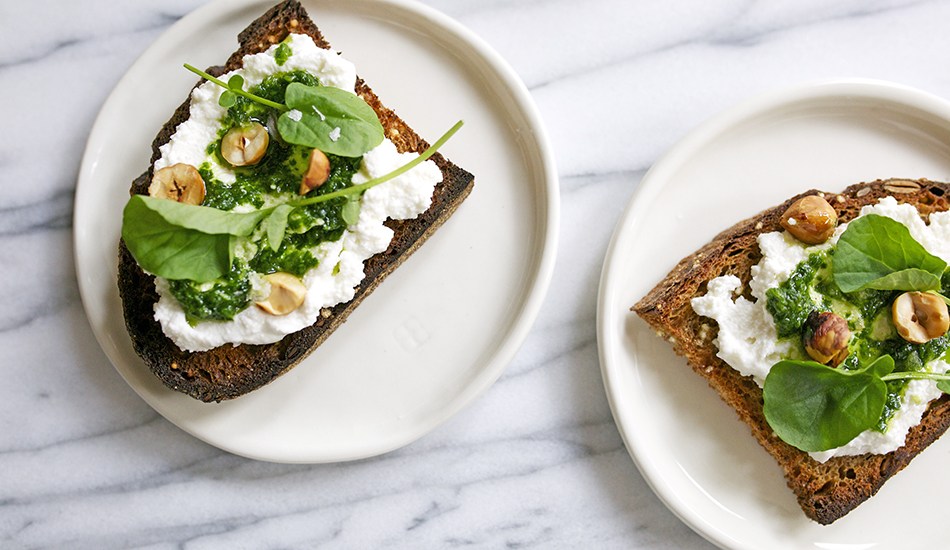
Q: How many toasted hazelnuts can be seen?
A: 7